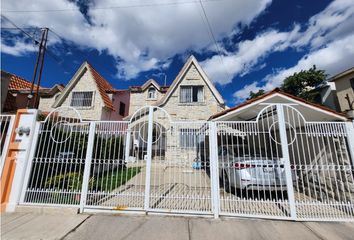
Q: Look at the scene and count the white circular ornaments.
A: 3